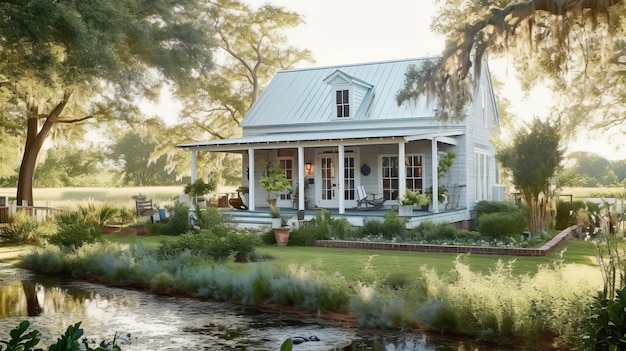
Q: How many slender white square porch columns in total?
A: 6